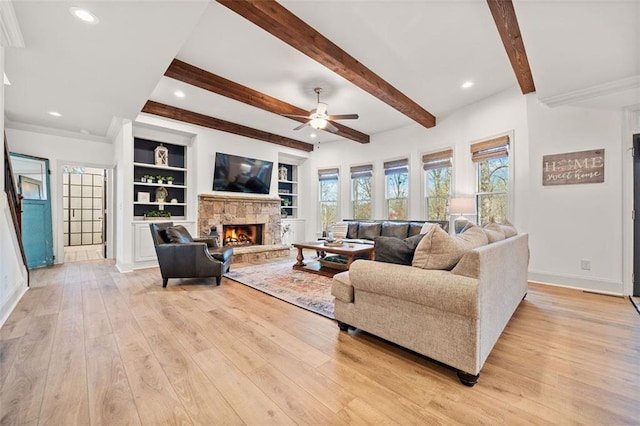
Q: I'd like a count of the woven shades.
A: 5